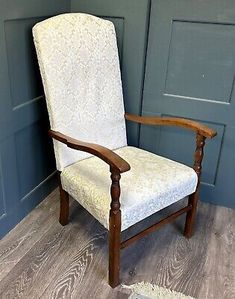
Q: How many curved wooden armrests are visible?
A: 2